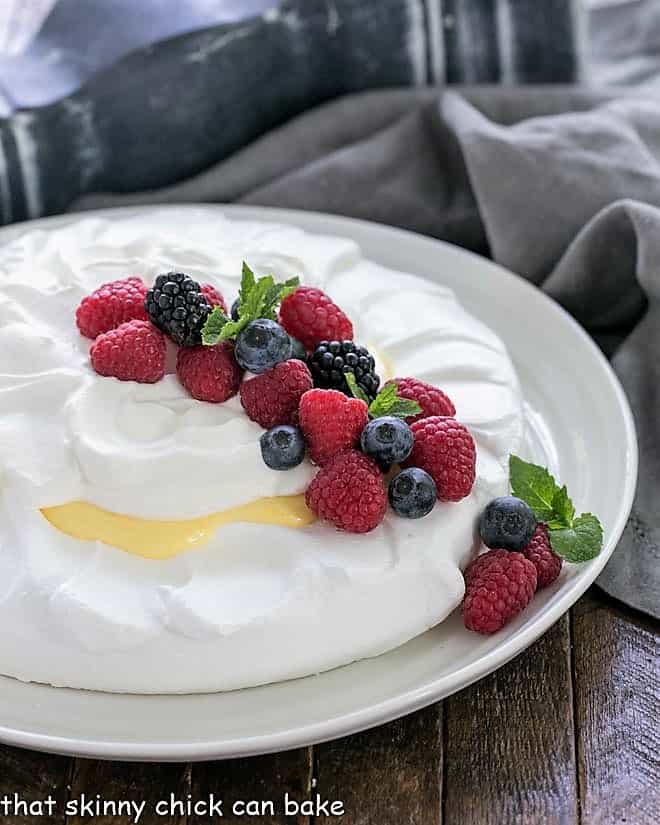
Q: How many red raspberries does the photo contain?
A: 12